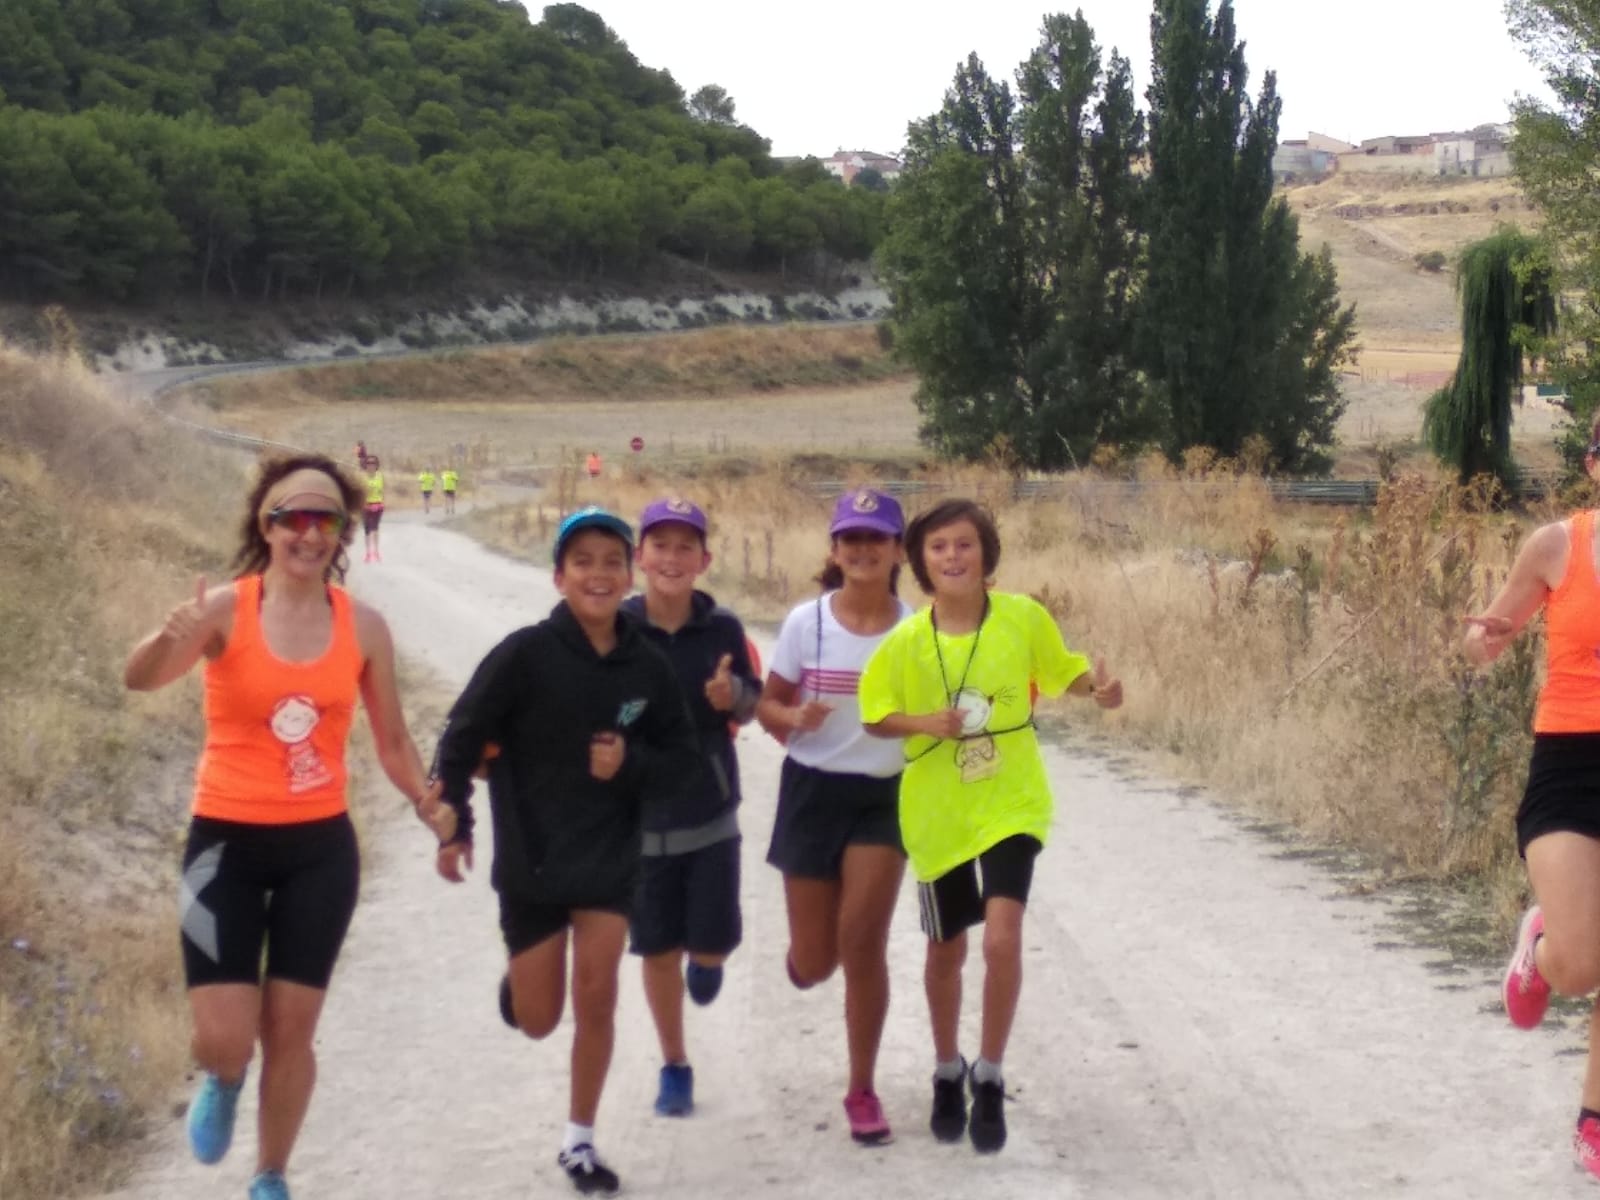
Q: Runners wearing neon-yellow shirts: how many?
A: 4